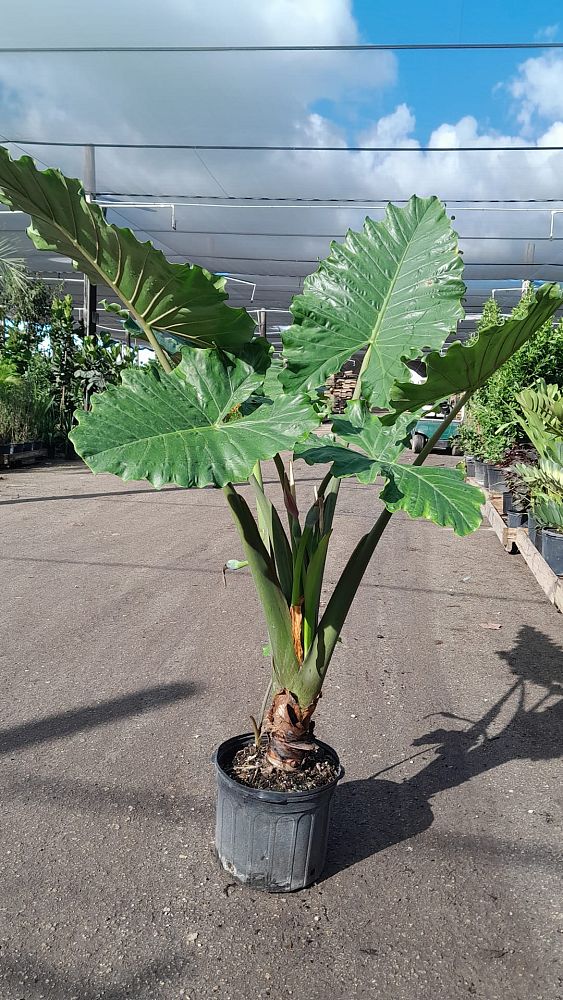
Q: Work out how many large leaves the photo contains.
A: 5